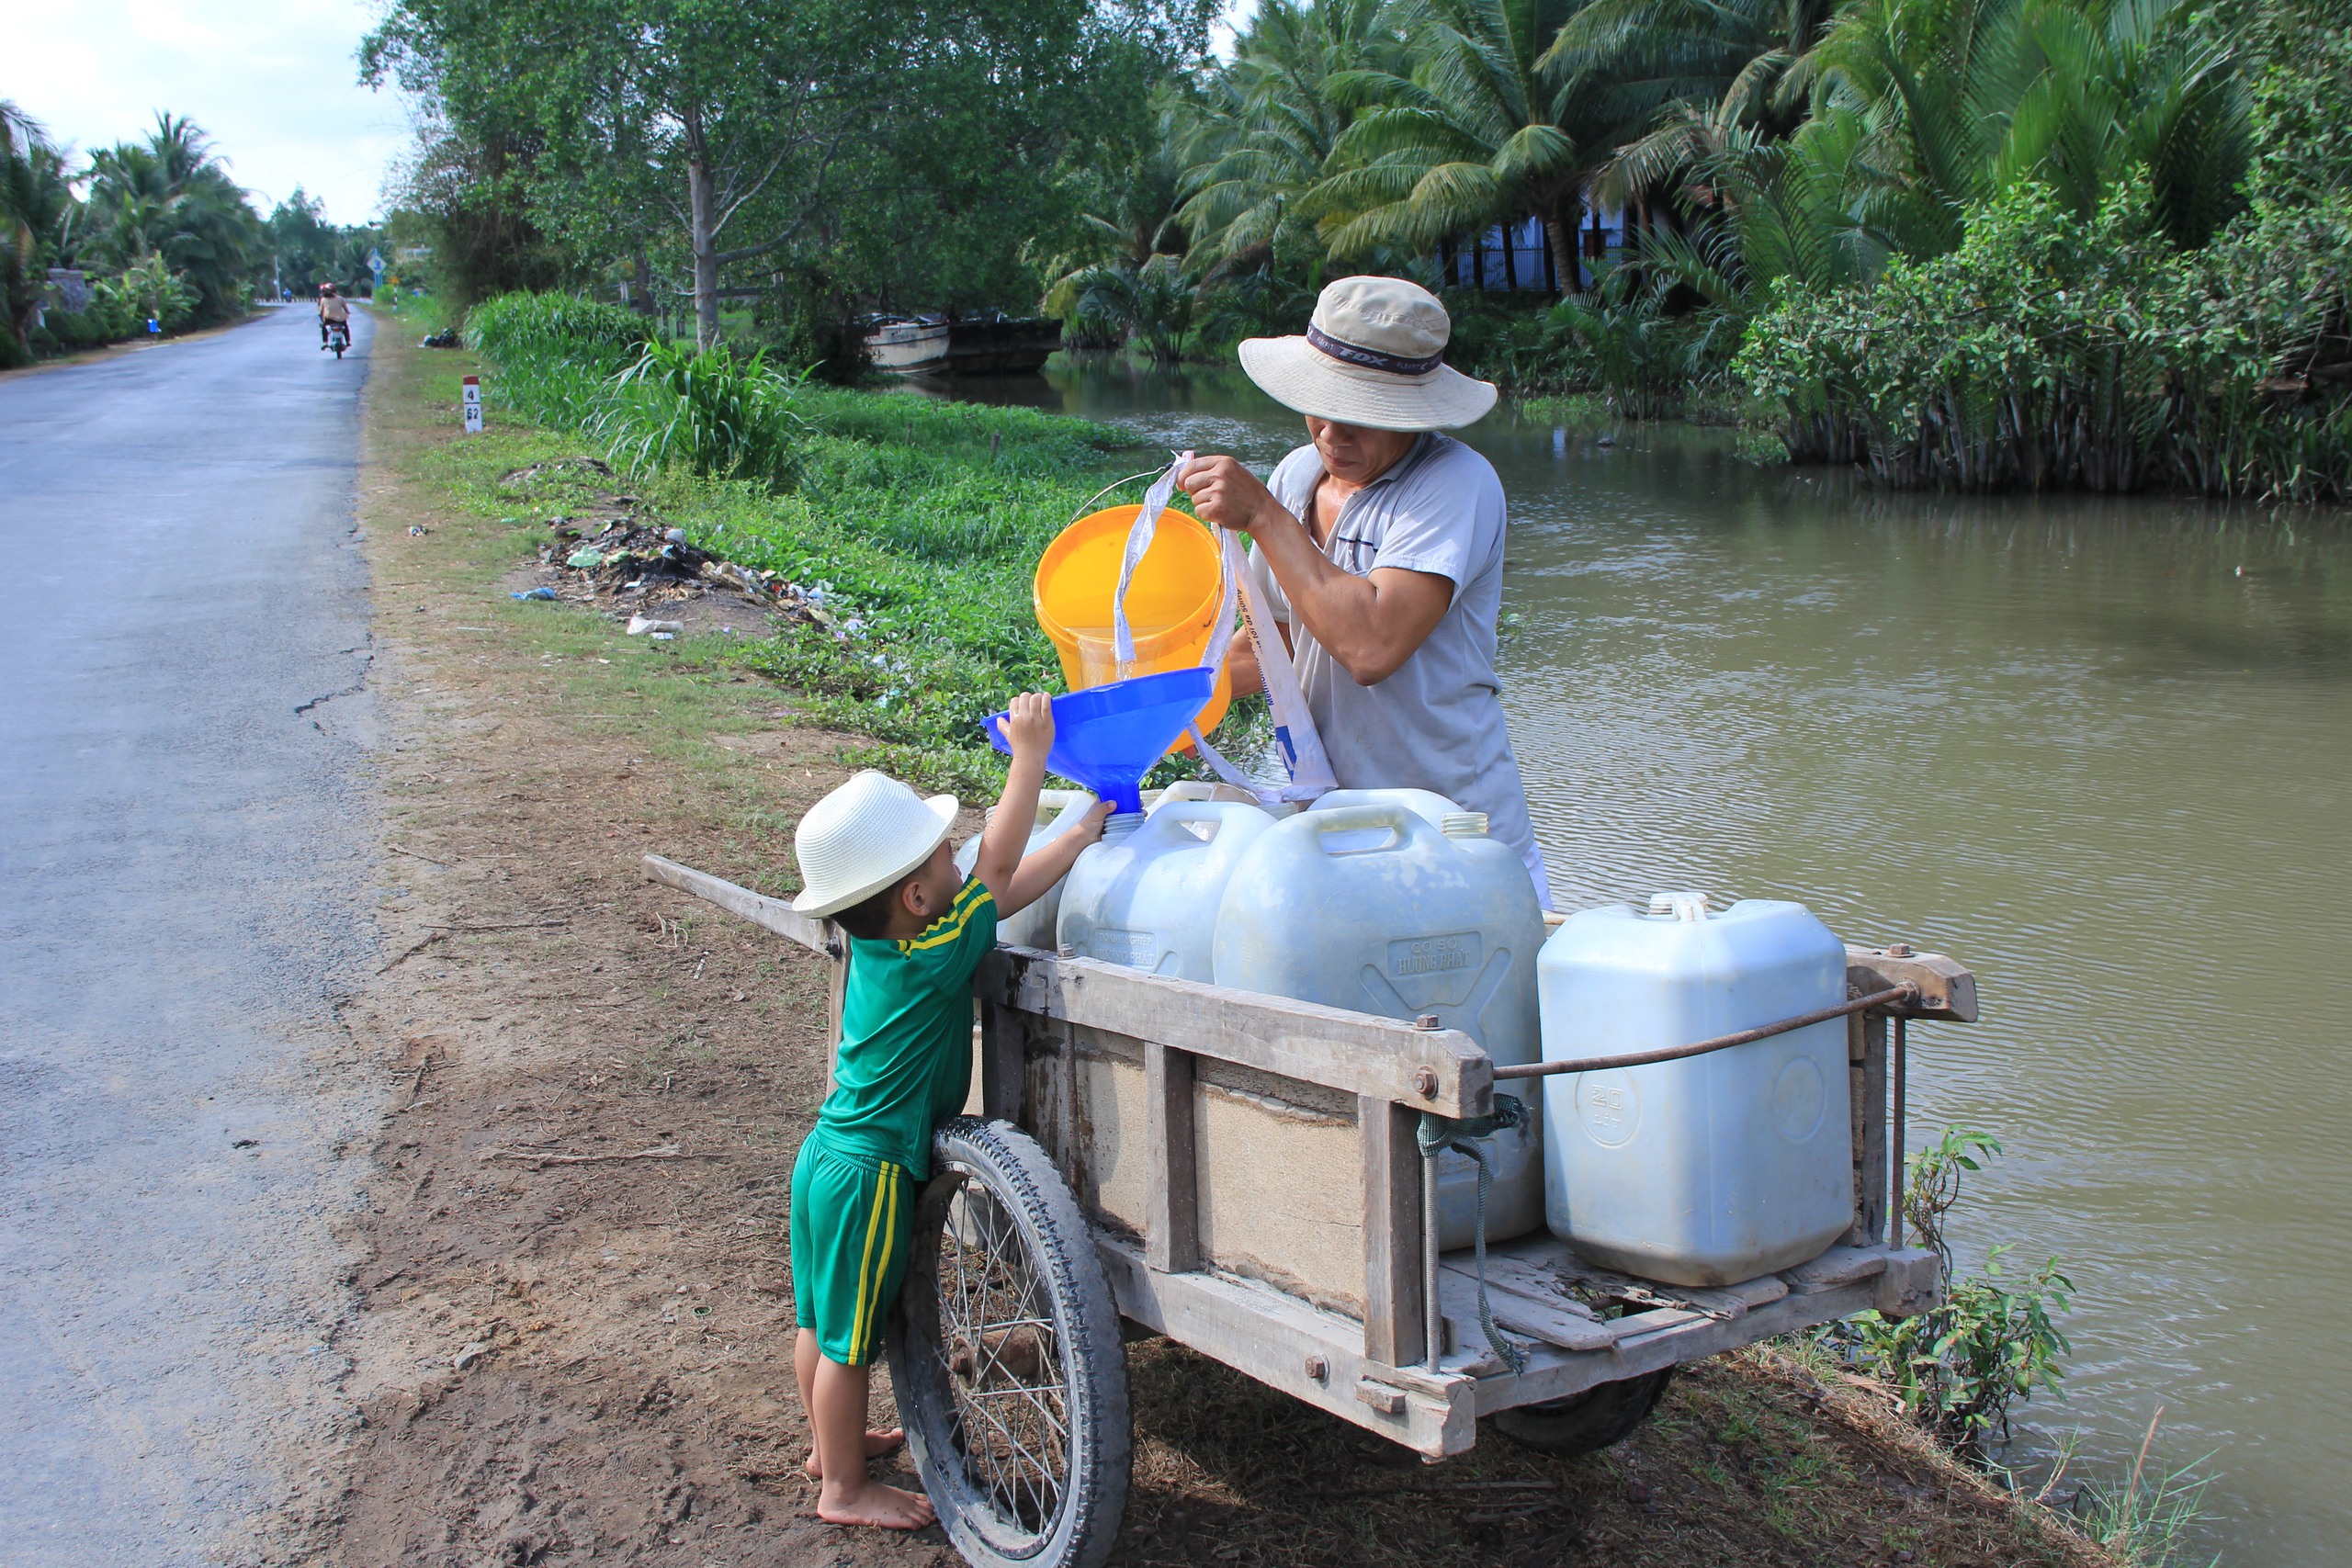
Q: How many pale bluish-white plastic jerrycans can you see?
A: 6